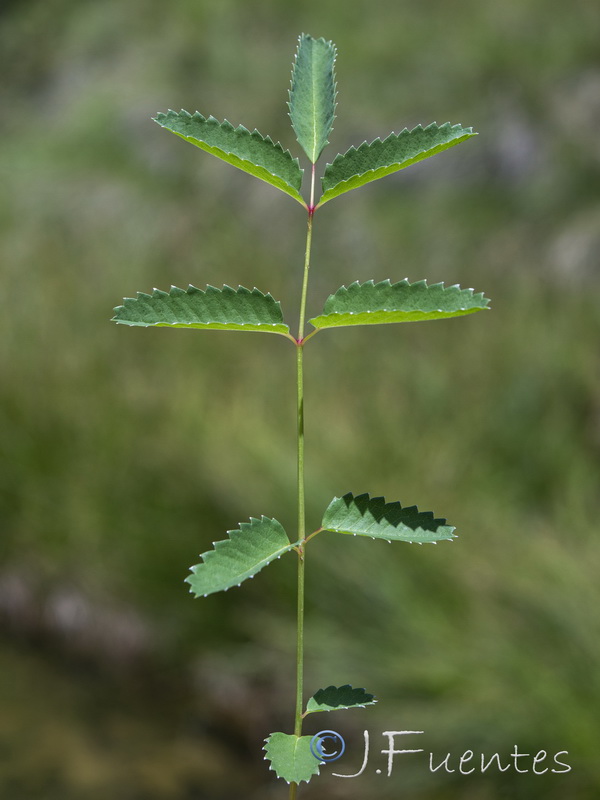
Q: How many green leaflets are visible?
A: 9